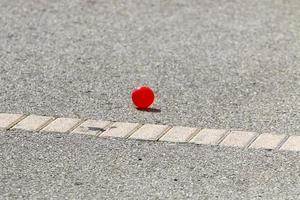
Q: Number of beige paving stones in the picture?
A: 11